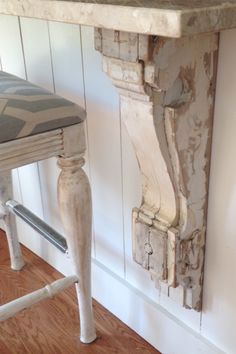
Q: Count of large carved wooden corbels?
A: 1